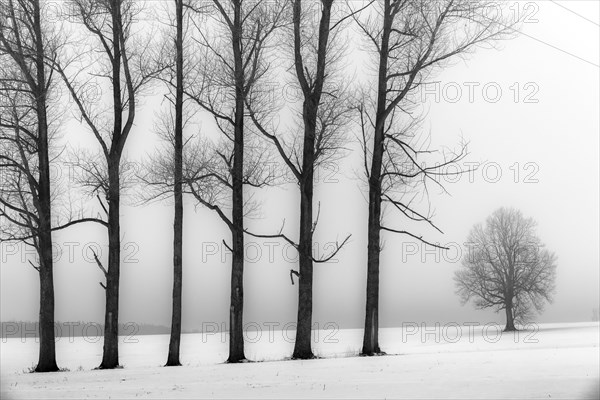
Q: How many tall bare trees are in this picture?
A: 6